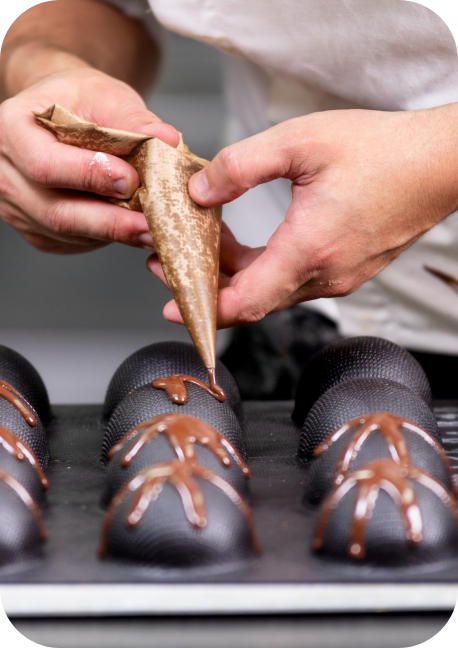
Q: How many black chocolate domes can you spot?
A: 12